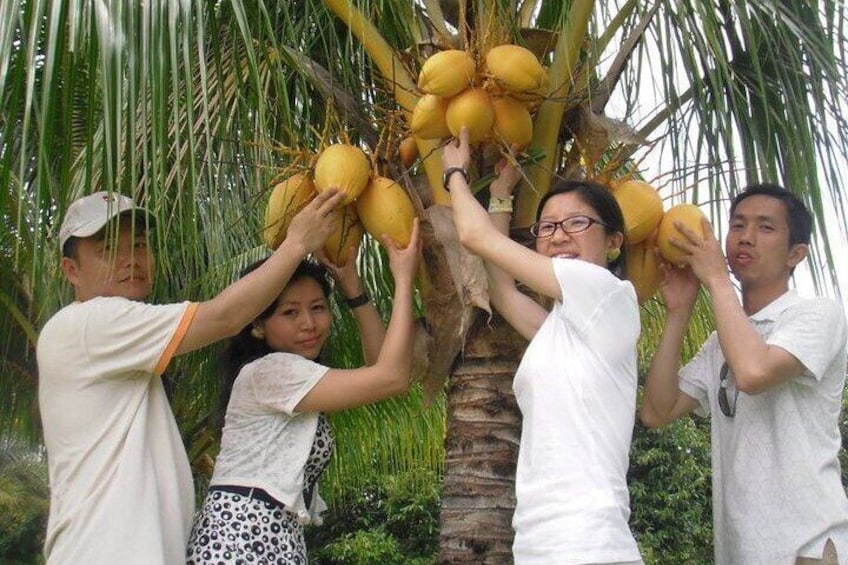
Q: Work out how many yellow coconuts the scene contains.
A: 13